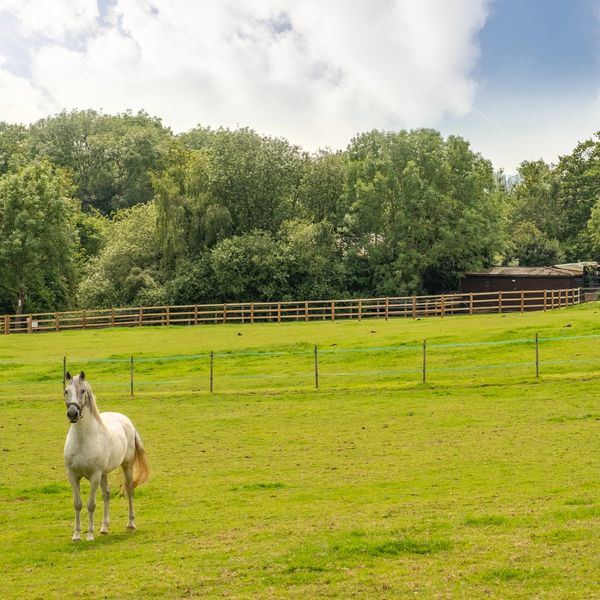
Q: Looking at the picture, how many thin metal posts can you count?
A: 6